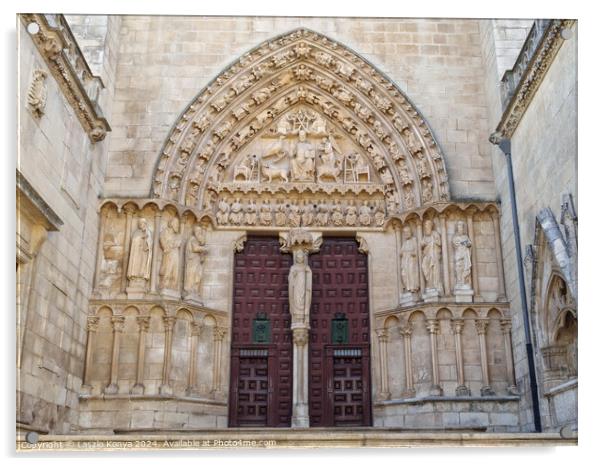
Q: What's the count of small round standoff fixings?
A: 4